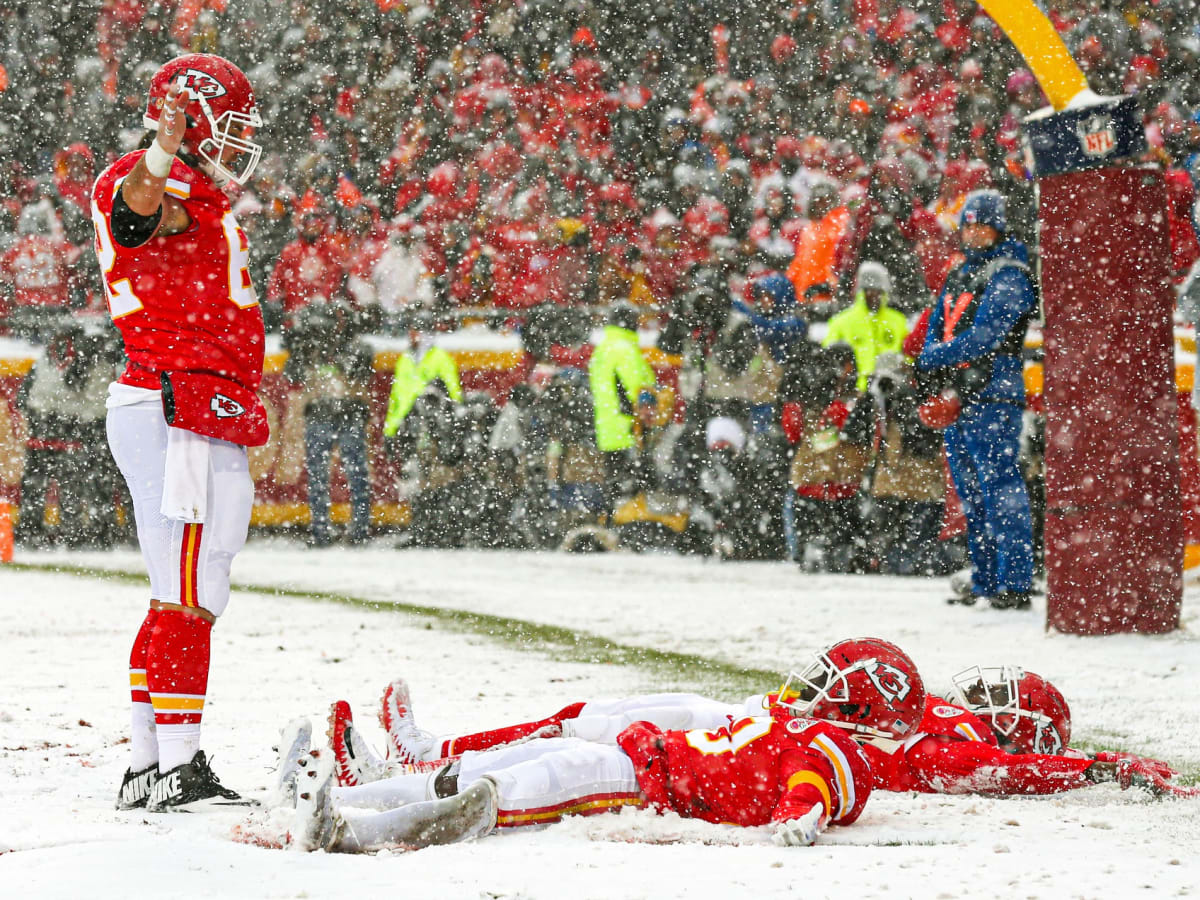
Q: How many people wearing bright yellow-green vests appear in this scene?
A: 3